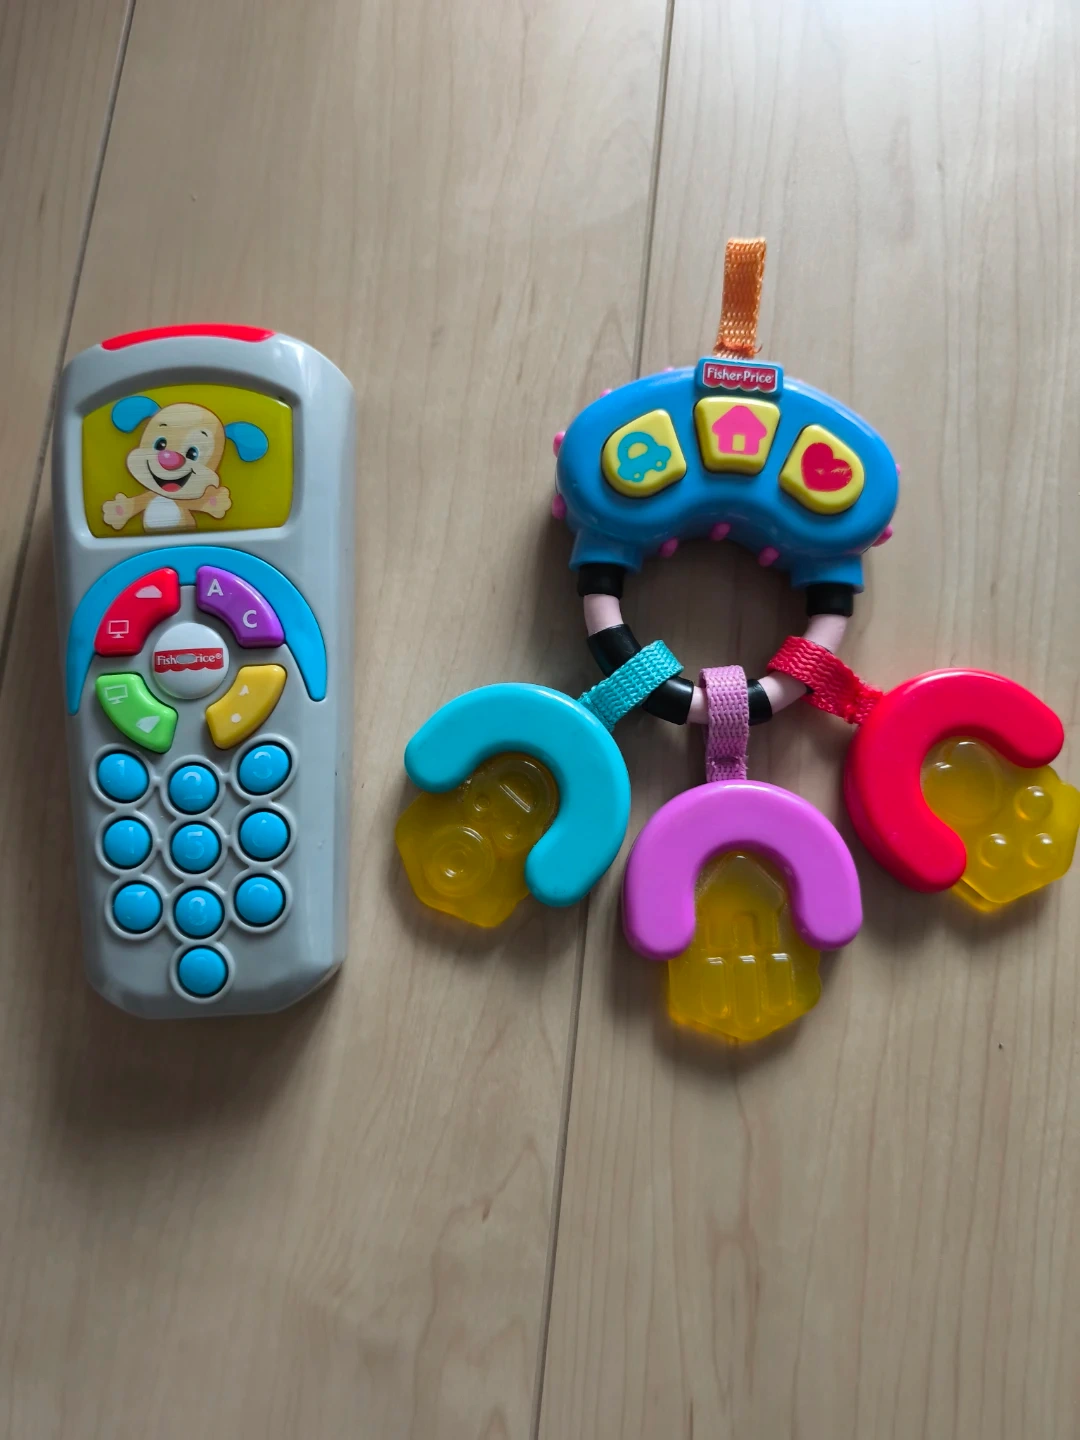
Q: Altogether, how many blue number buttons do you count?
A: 10